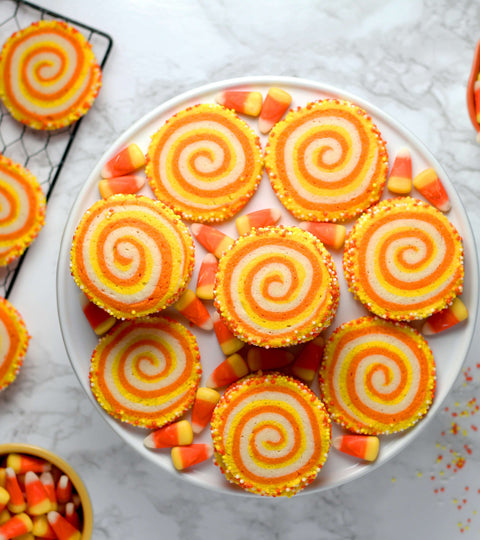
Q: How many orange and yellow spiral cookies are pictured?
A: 11